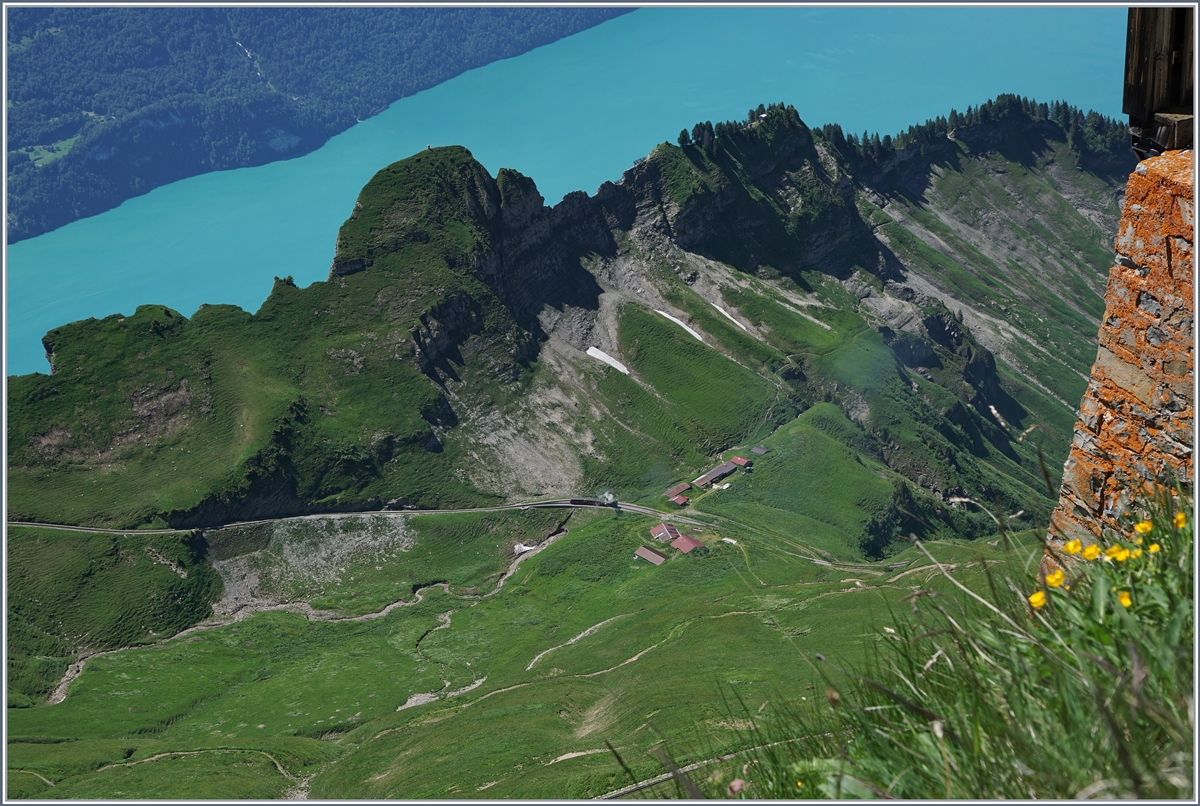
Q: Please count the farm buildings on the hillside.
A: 8